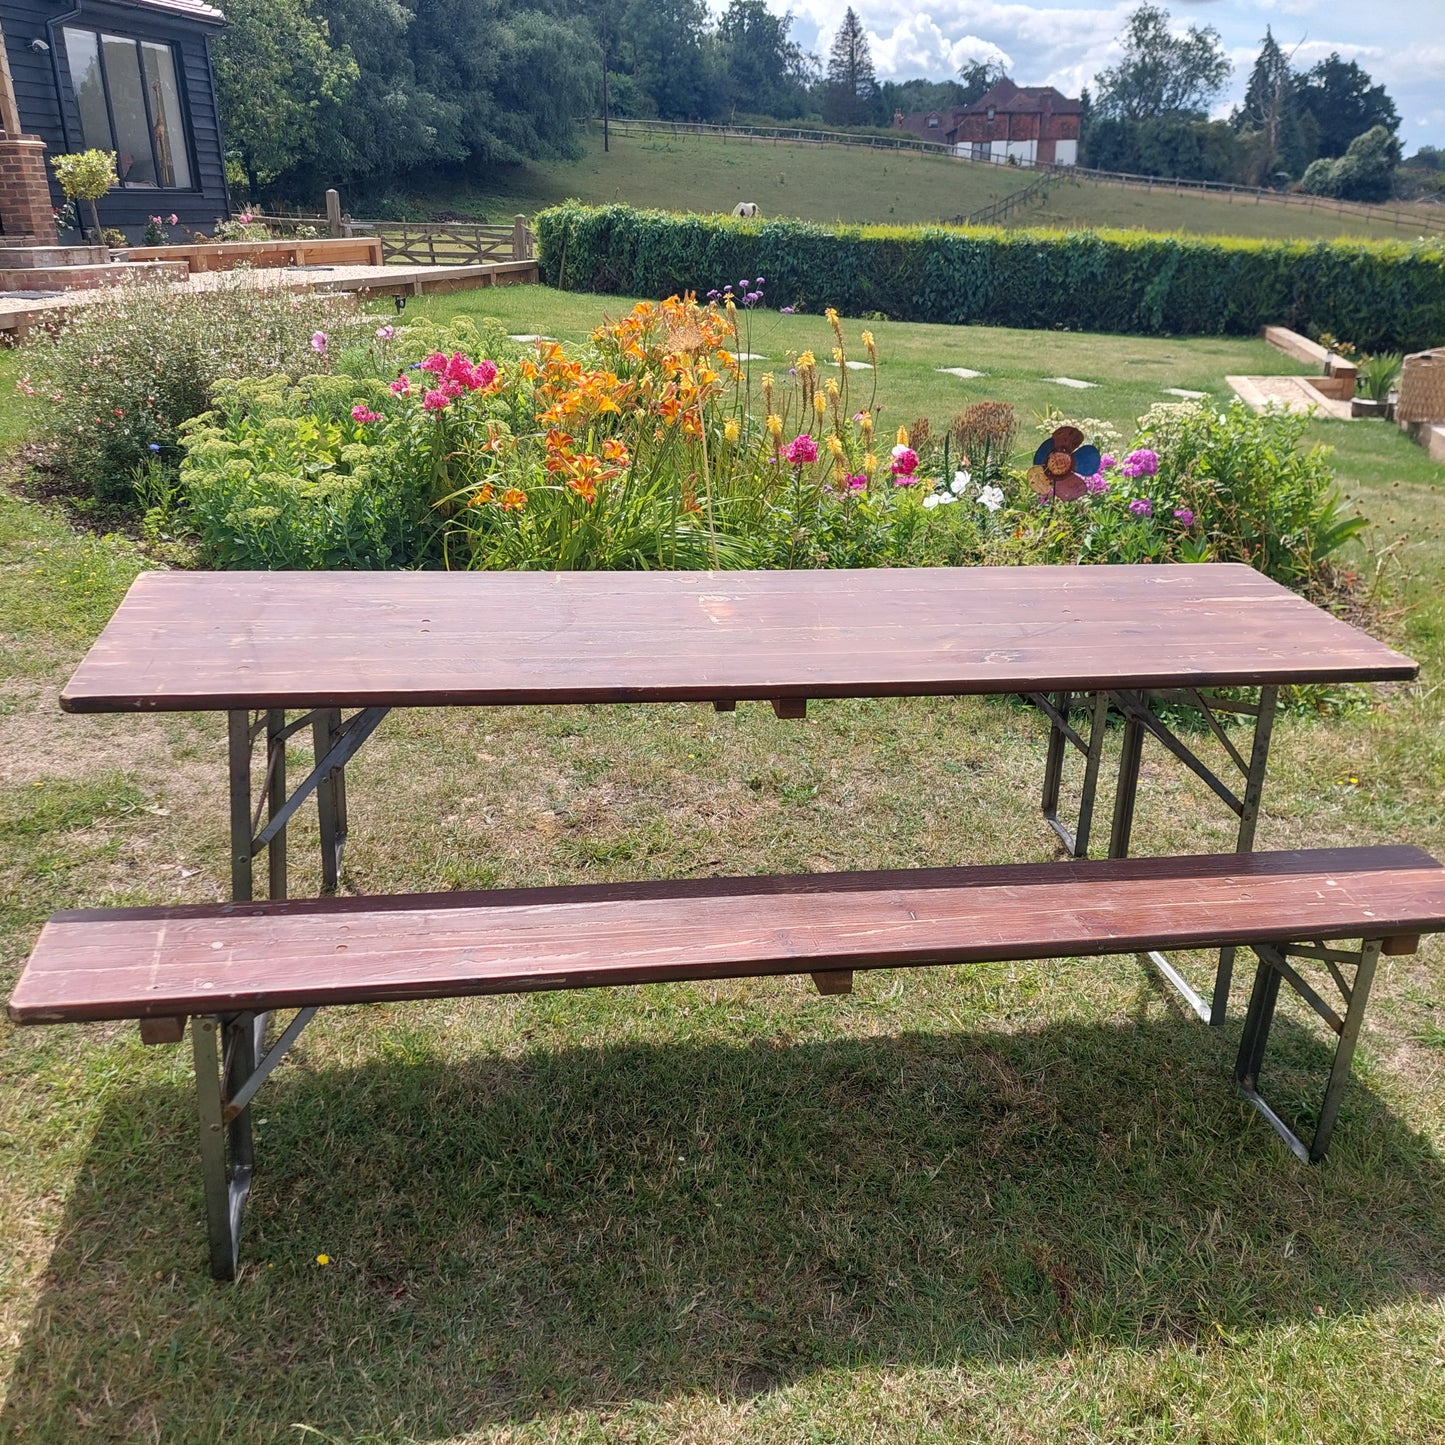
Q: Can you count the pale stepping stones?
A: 6